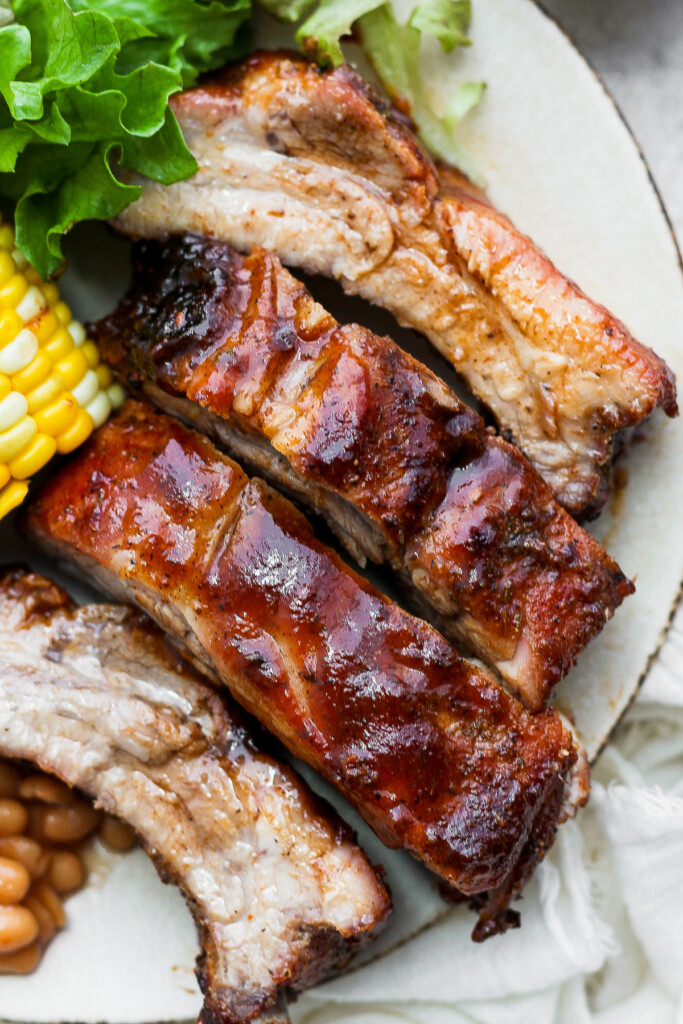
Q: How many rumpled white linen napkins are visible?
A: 1